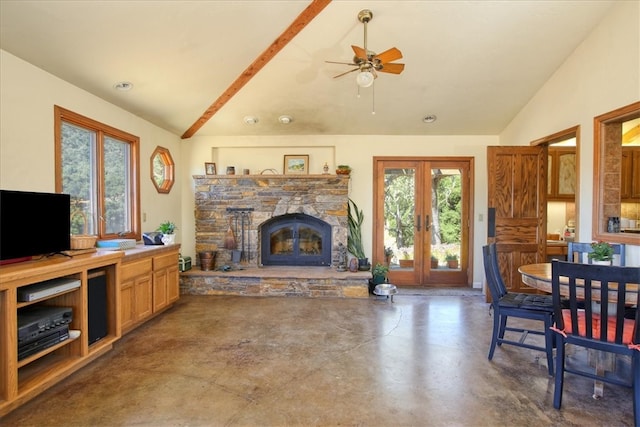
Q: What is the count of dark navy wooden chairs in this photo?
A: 3